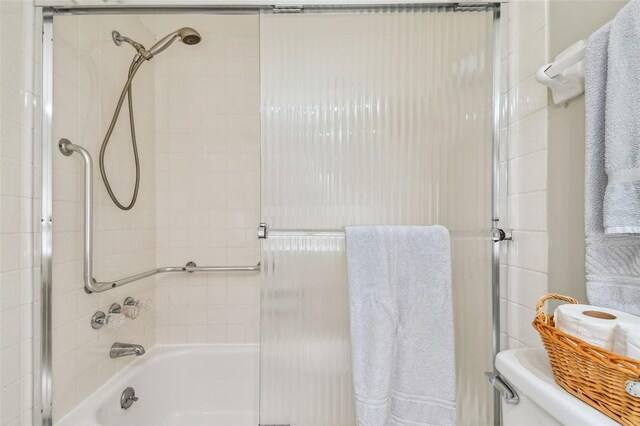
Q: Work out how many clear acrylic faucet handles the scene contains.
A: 3